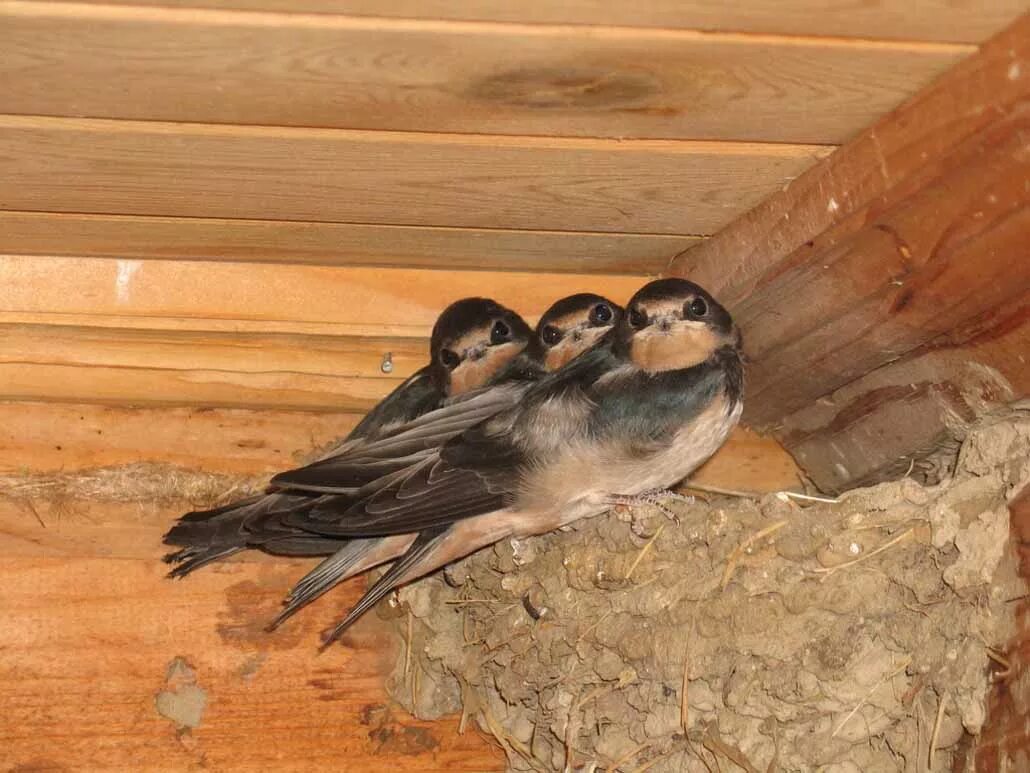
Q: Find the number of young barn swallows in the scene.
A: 3